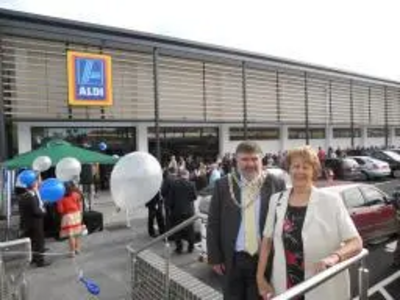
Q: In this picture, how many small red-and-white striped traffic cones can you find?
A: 0